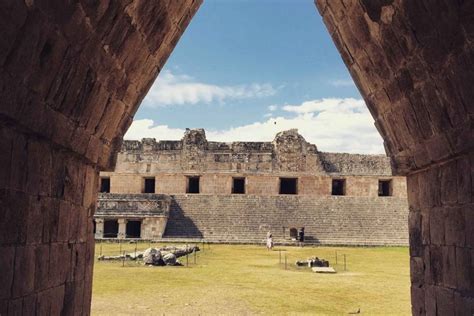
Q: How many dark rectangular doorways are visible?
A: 9